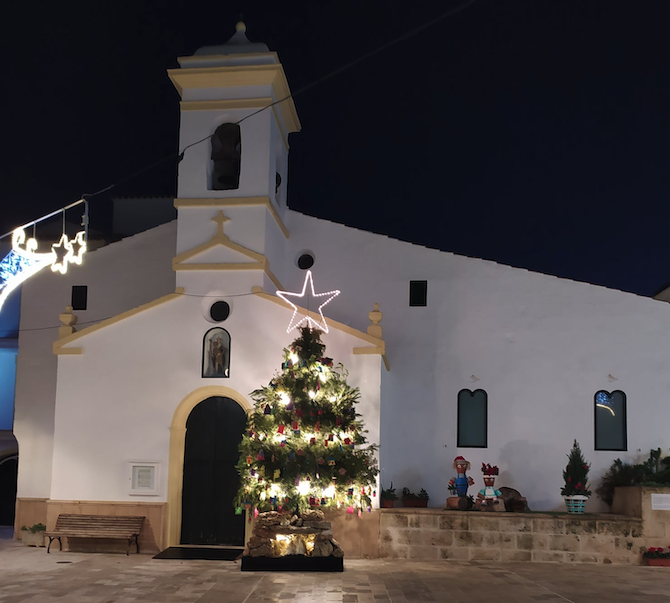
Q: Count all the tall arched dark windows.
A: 2